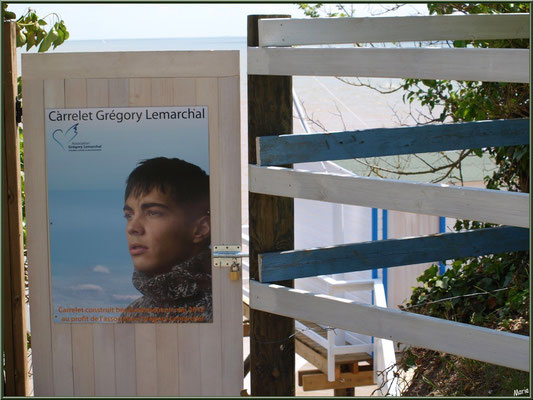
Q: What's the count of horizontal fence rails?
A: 6